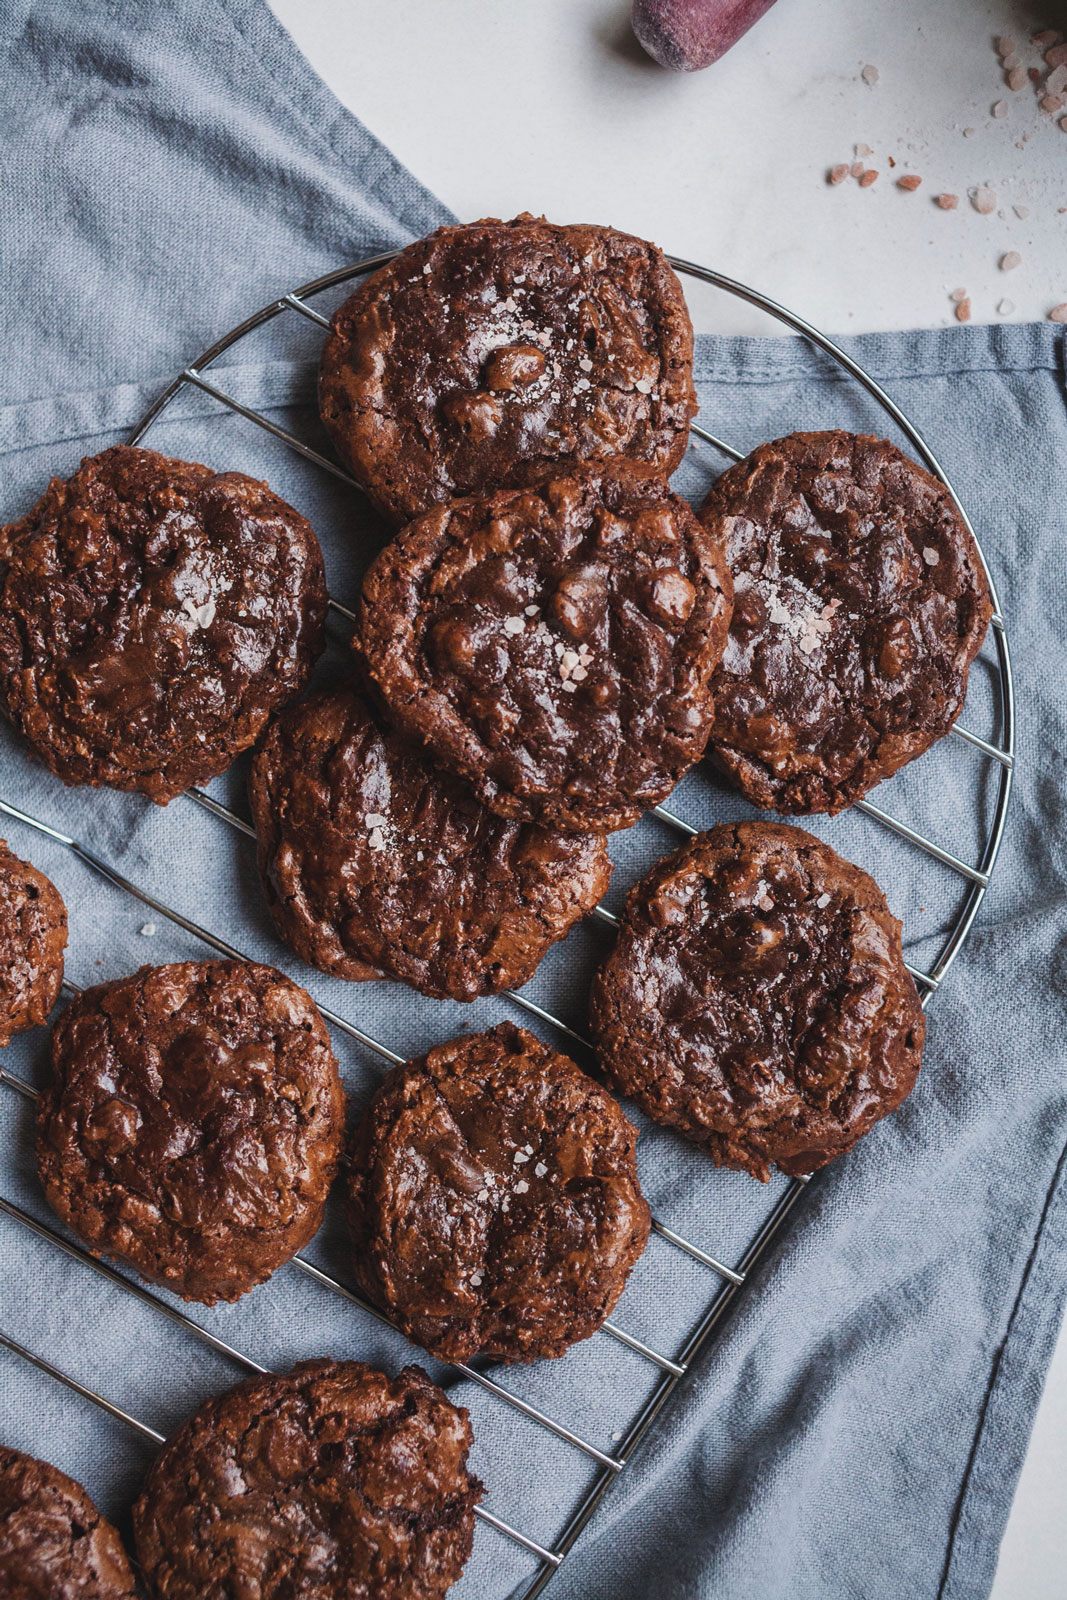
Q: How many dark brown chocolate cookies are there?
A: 11